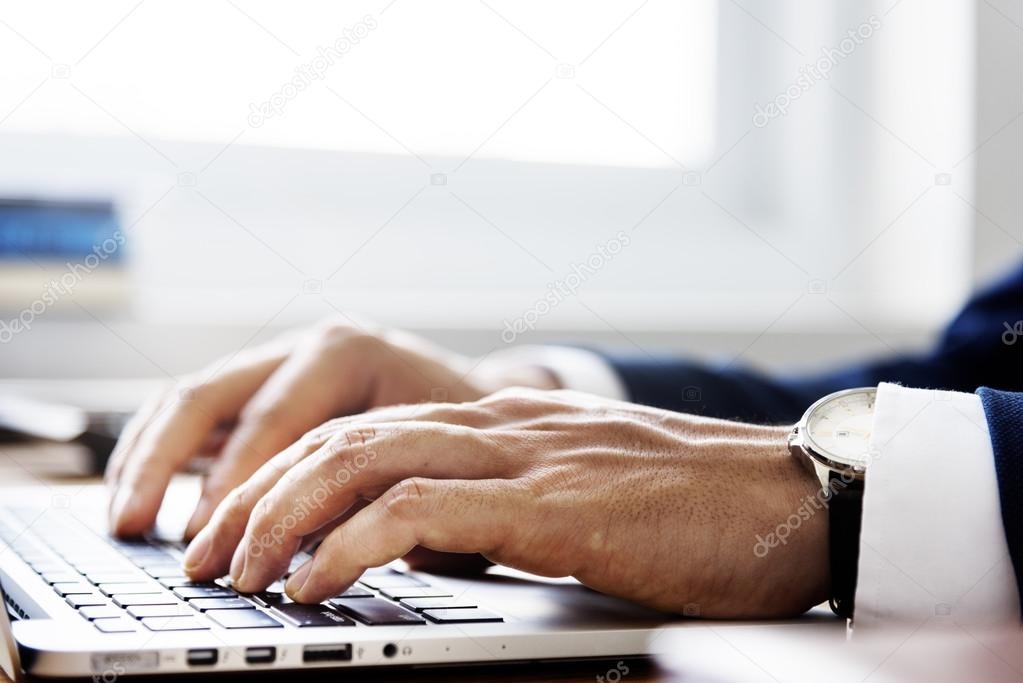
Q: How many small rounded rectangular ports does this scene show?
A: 2